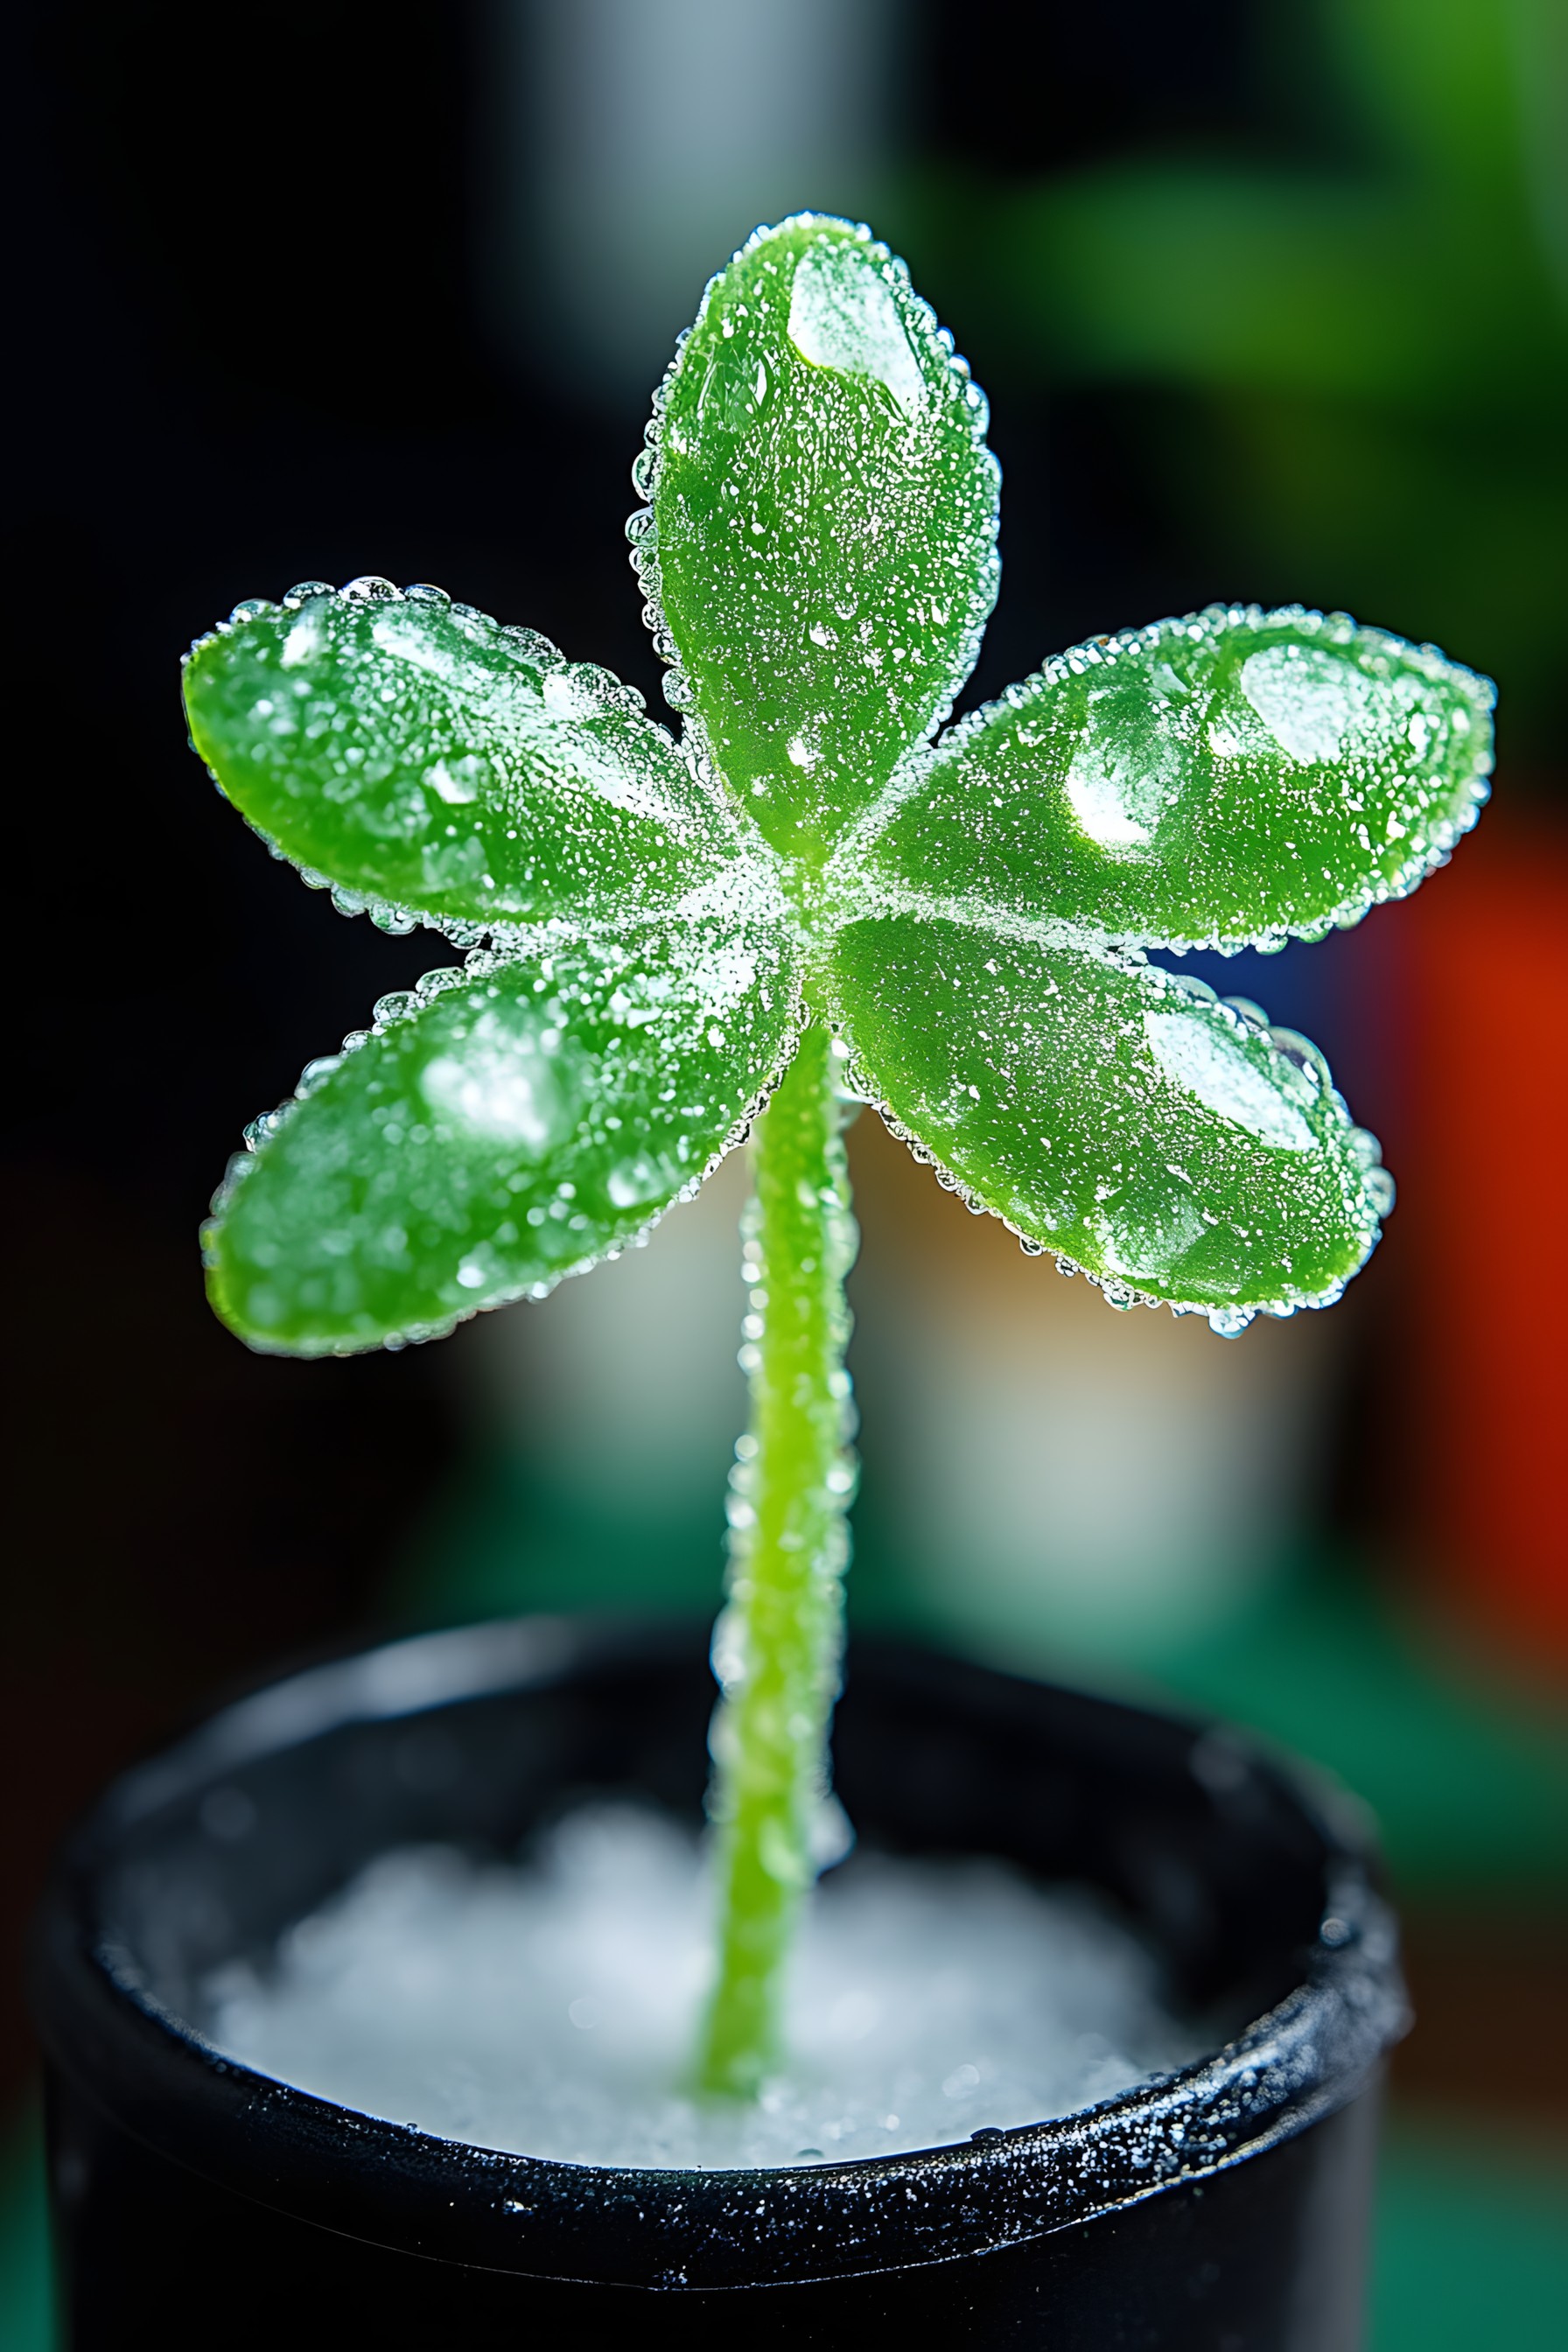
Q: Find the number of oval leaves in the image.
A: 5